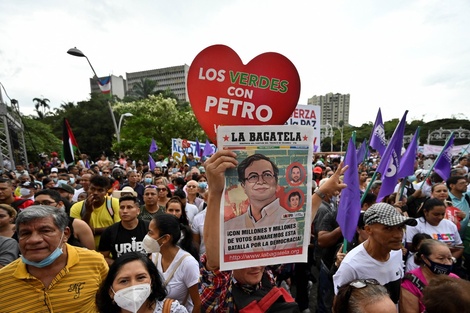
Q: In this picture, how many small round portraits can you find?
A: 2